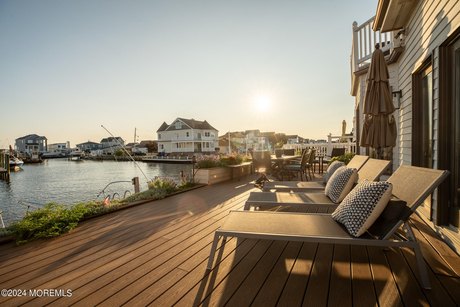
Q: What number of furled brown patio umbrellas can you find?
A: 1